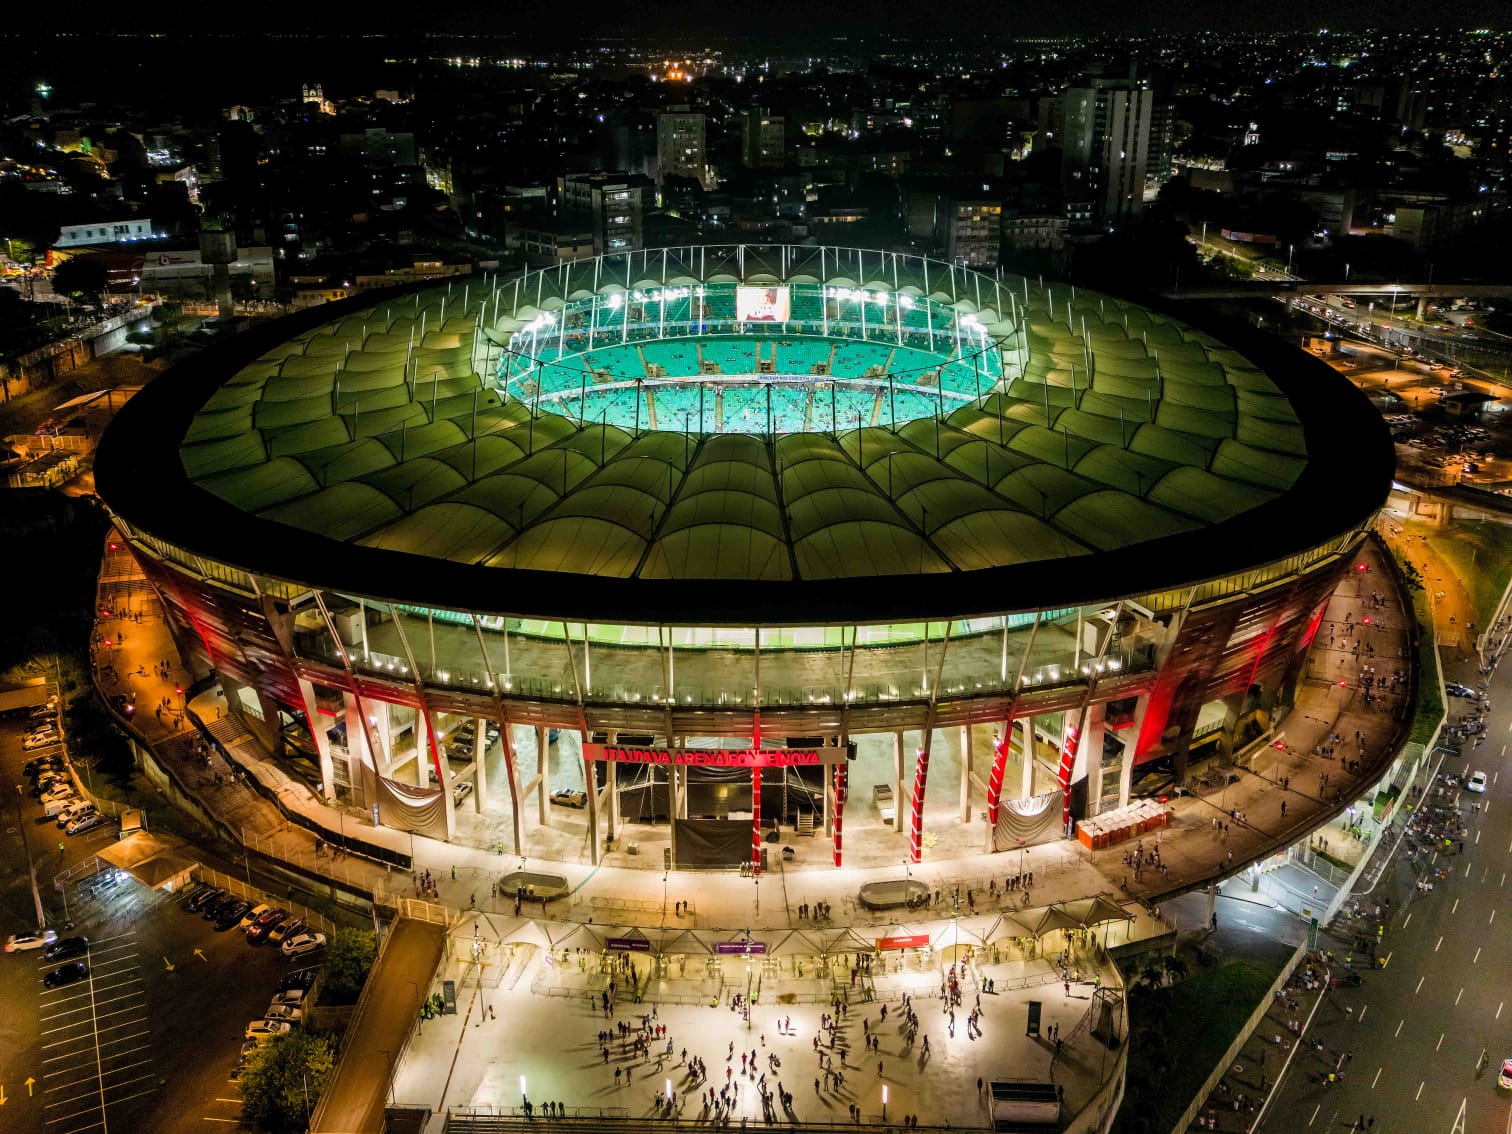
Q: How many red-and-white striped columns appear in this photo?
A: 5